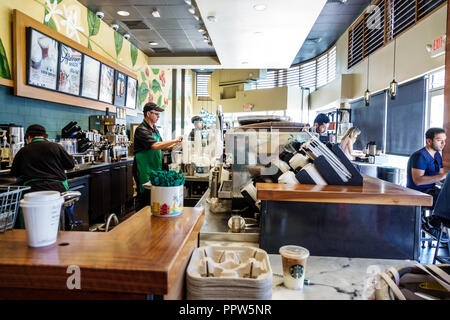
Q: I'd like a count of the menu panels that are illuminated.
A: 6